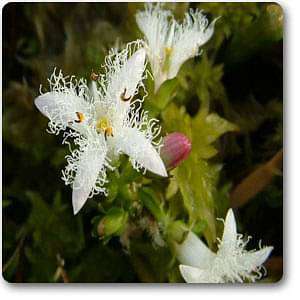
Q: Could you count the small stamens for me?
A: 4